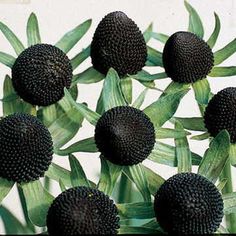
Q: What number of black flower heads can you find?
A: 8